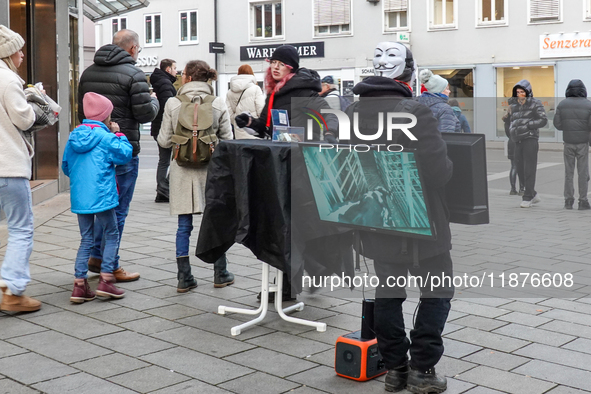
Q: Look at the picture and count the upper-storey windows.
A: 10